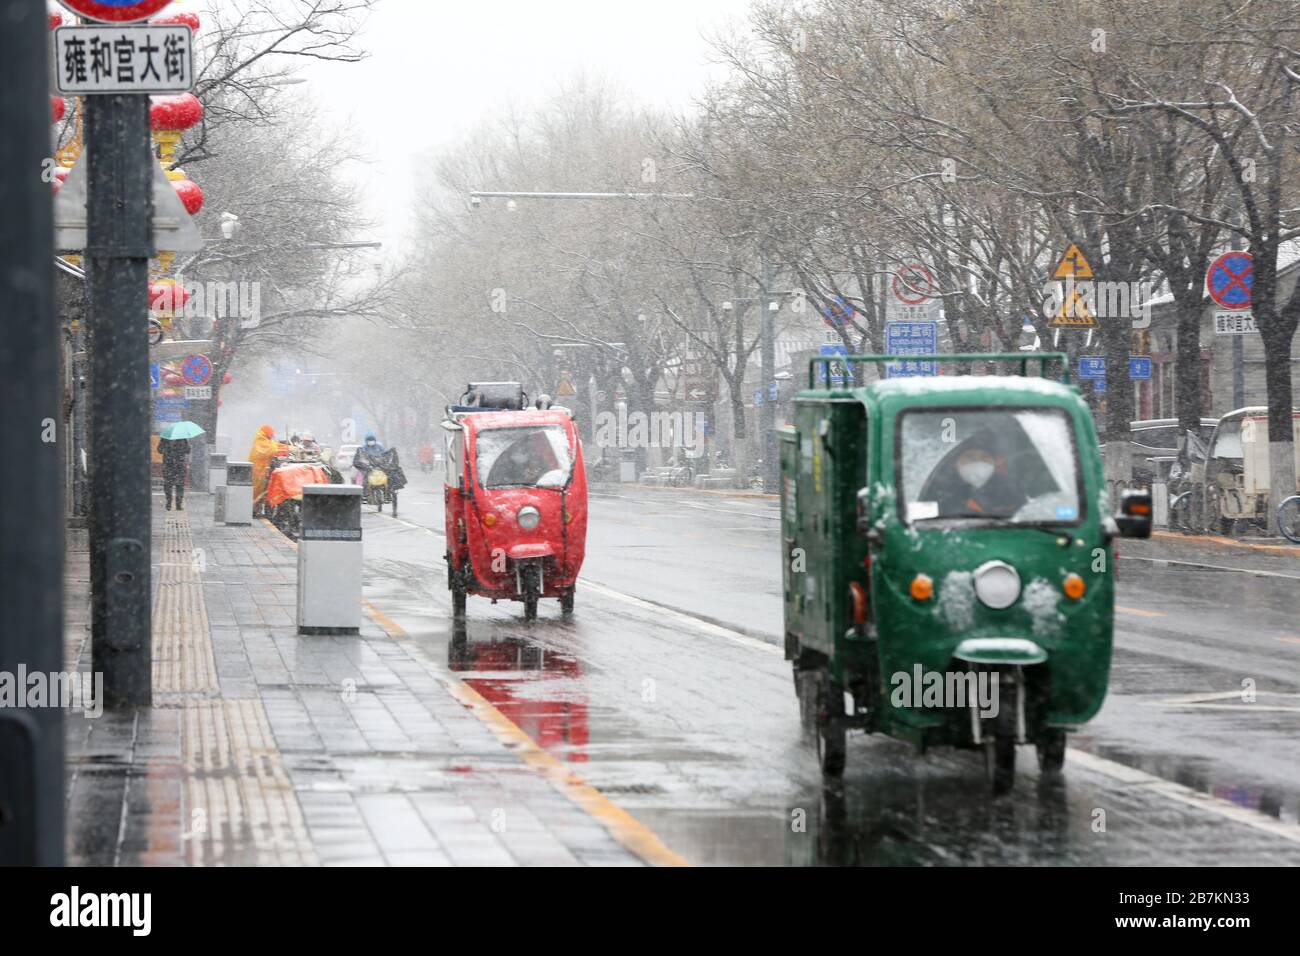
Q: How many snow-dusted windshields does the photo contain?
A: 2